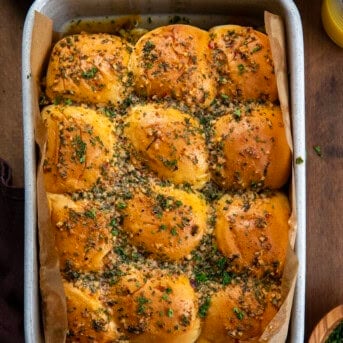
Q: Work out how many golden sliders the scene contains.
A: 12